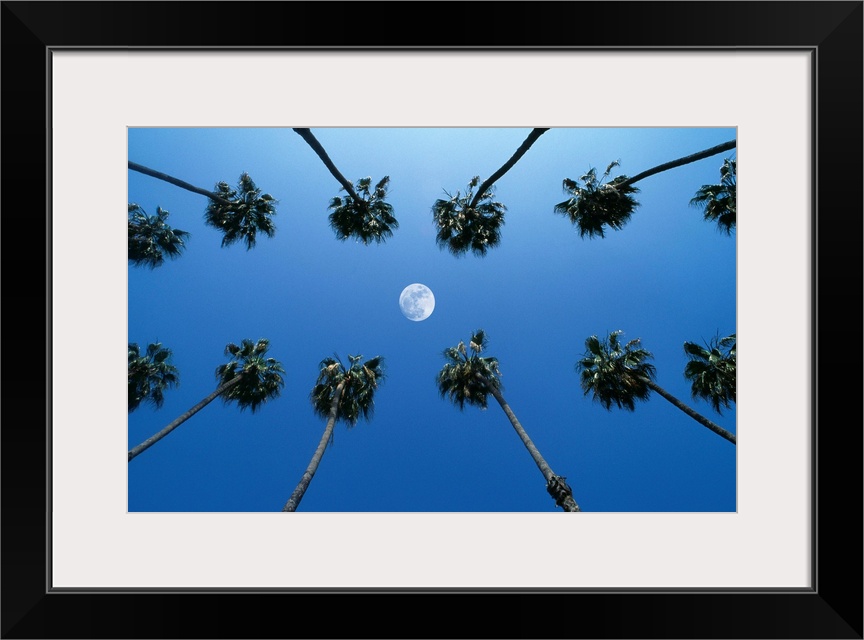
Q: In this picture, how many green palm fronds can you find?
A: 12